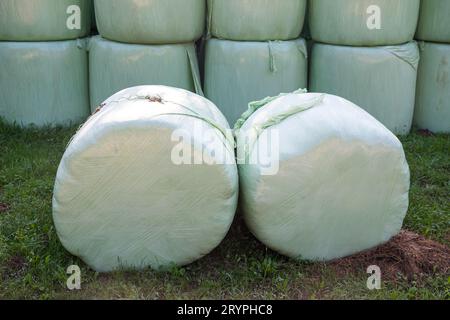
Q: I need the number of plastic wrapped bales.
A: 12